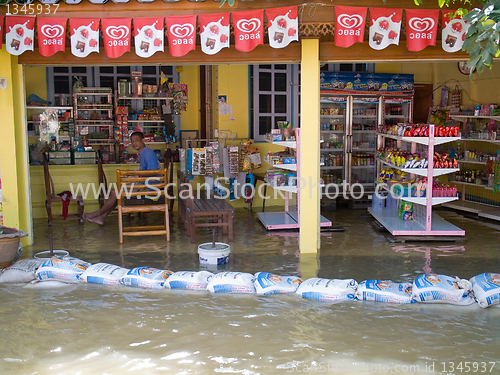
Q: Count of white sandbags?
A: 11